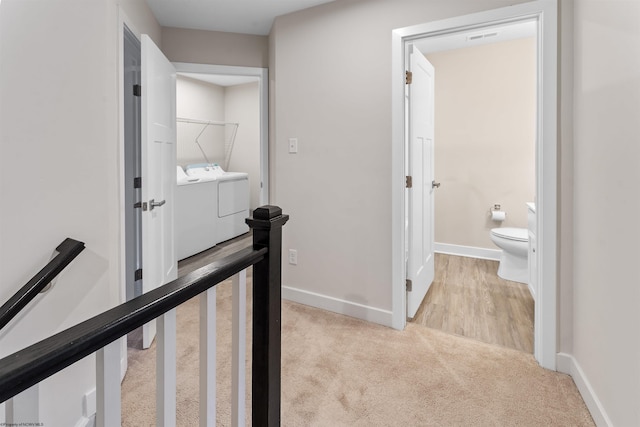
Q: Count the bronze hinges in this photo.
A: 3